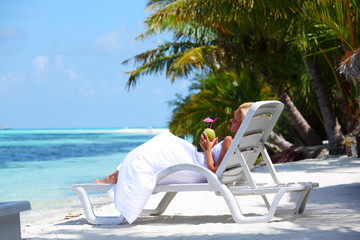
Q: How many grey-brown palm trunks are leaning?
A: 2